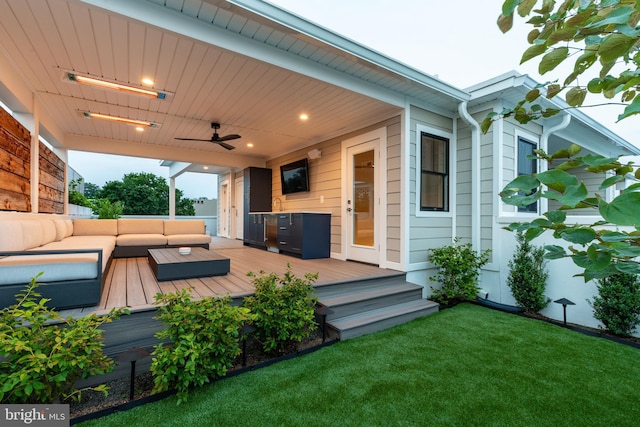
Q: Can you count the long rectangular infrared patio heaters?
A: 2